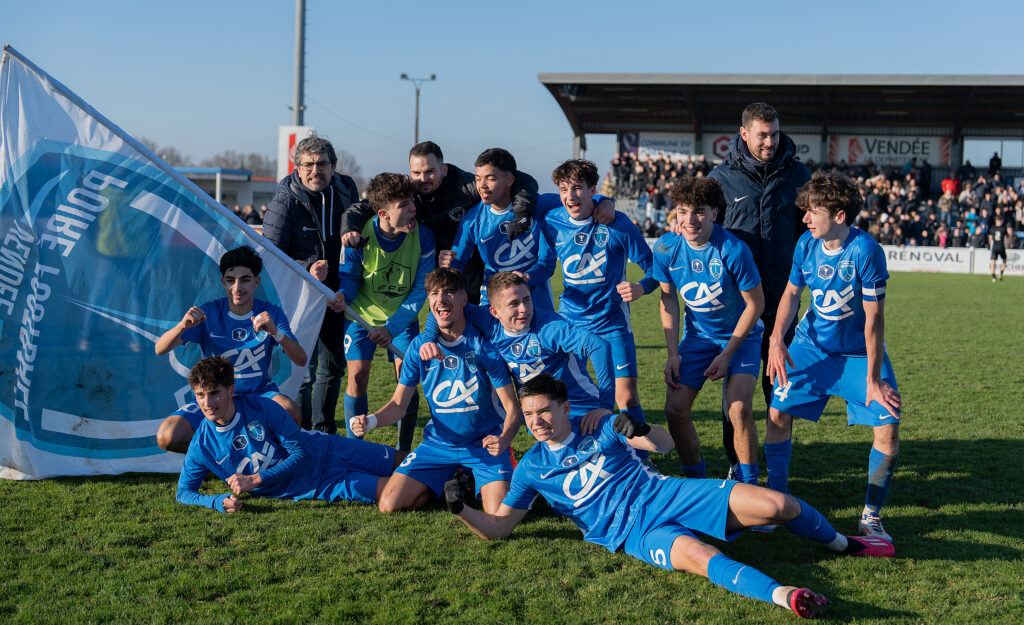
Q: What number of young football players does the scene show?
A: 10